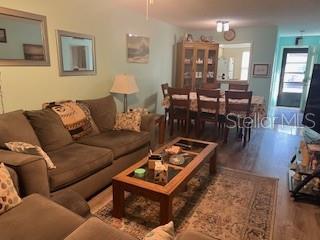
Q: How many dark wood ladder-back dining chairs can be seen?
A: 6